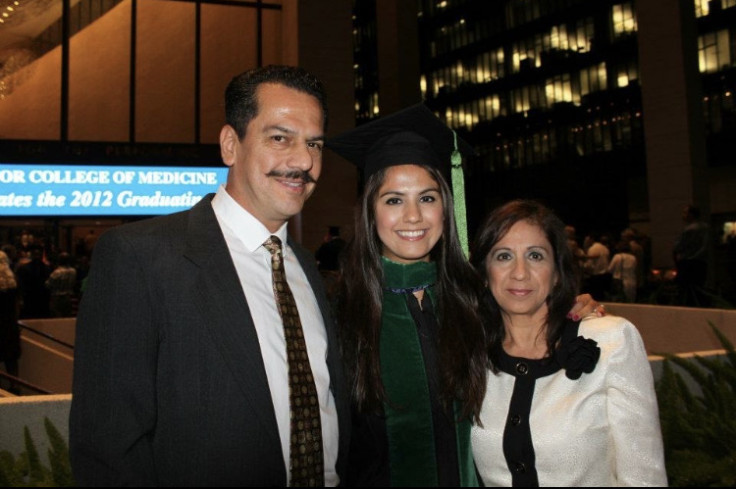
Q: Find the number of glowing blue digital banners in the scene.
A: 1